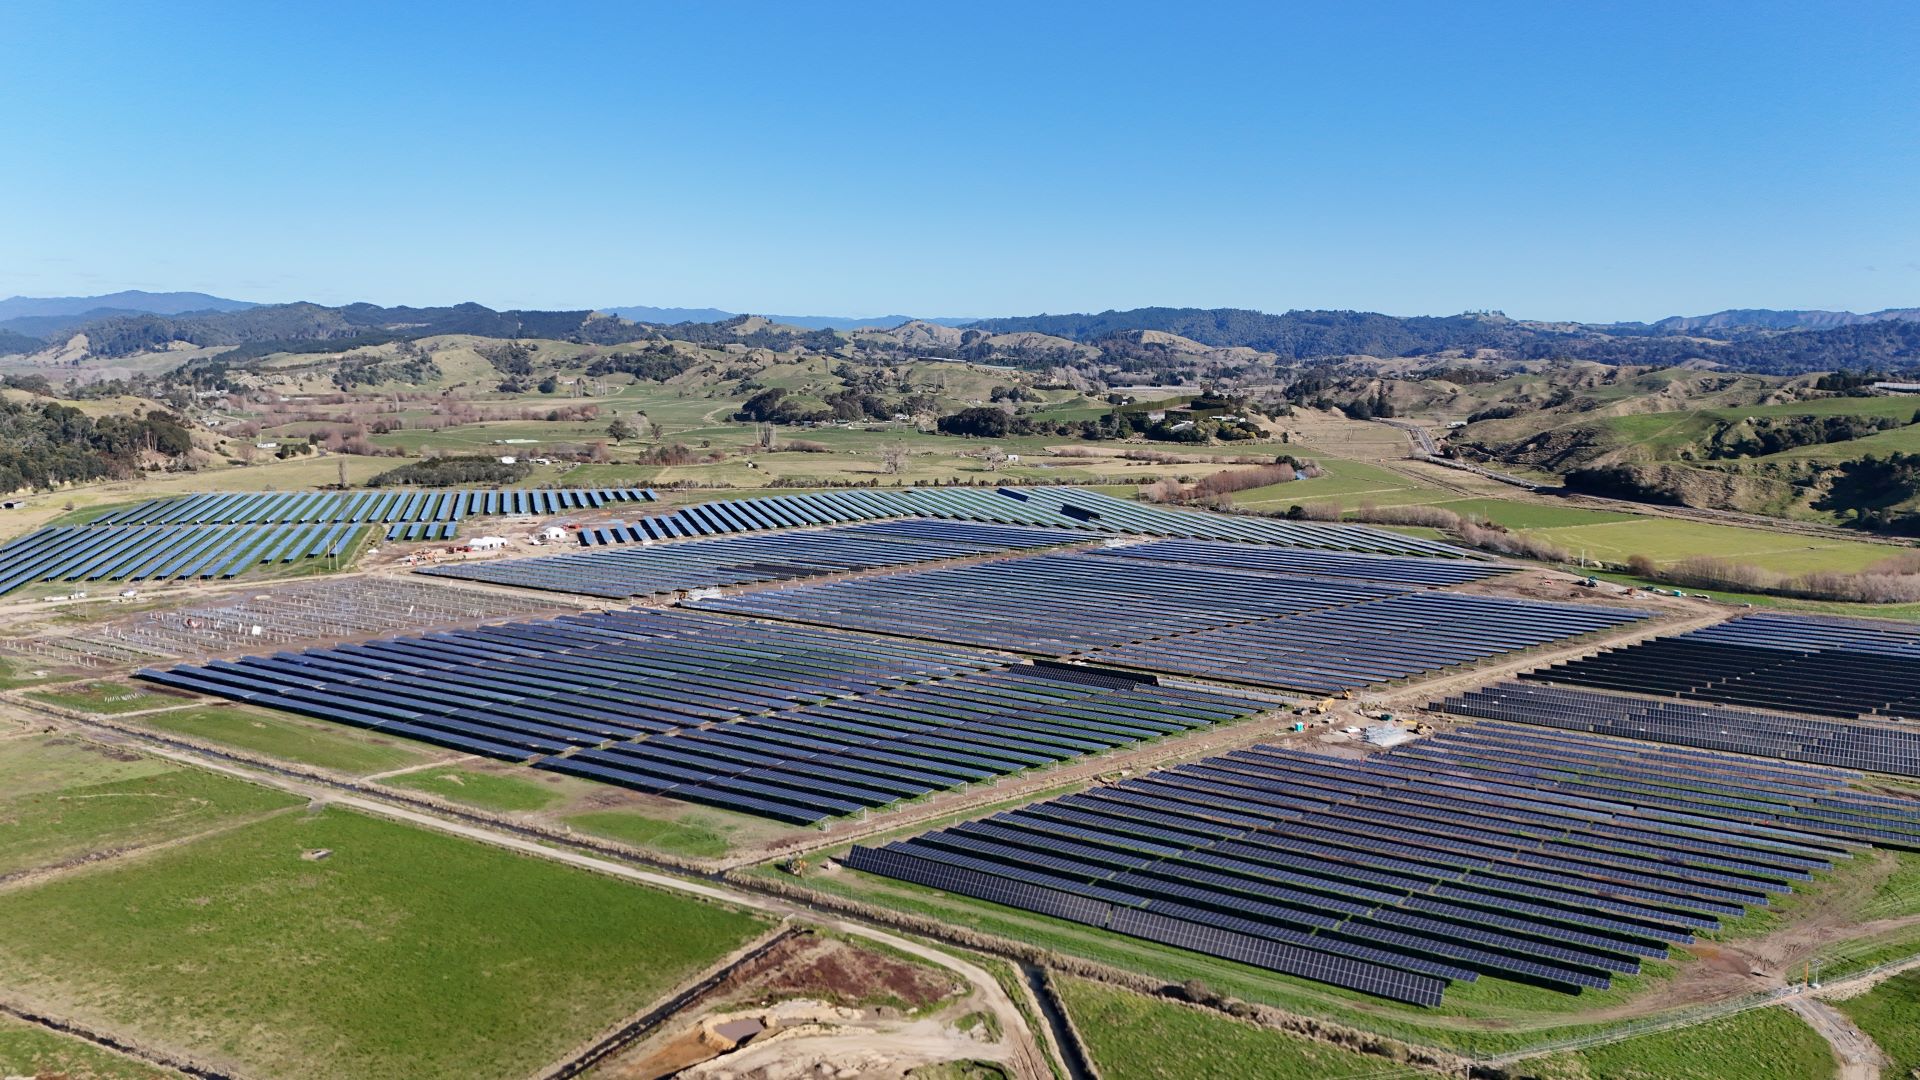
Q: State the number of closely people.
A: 0